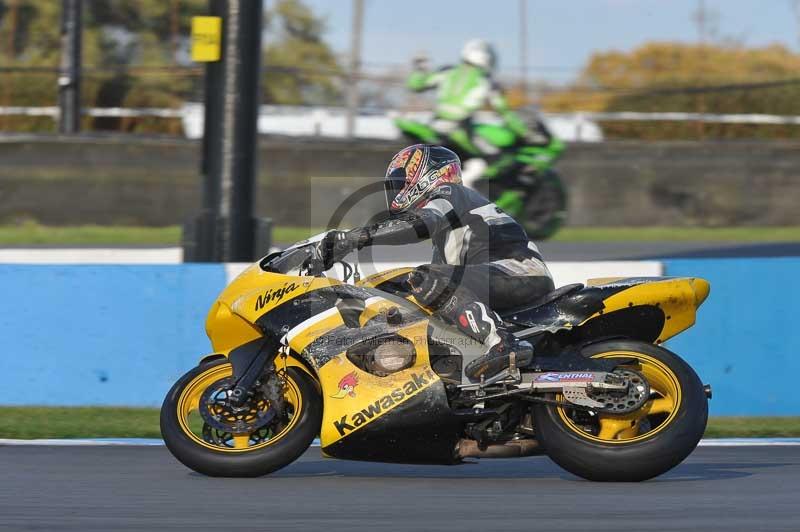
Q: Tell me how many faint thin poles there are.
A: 3